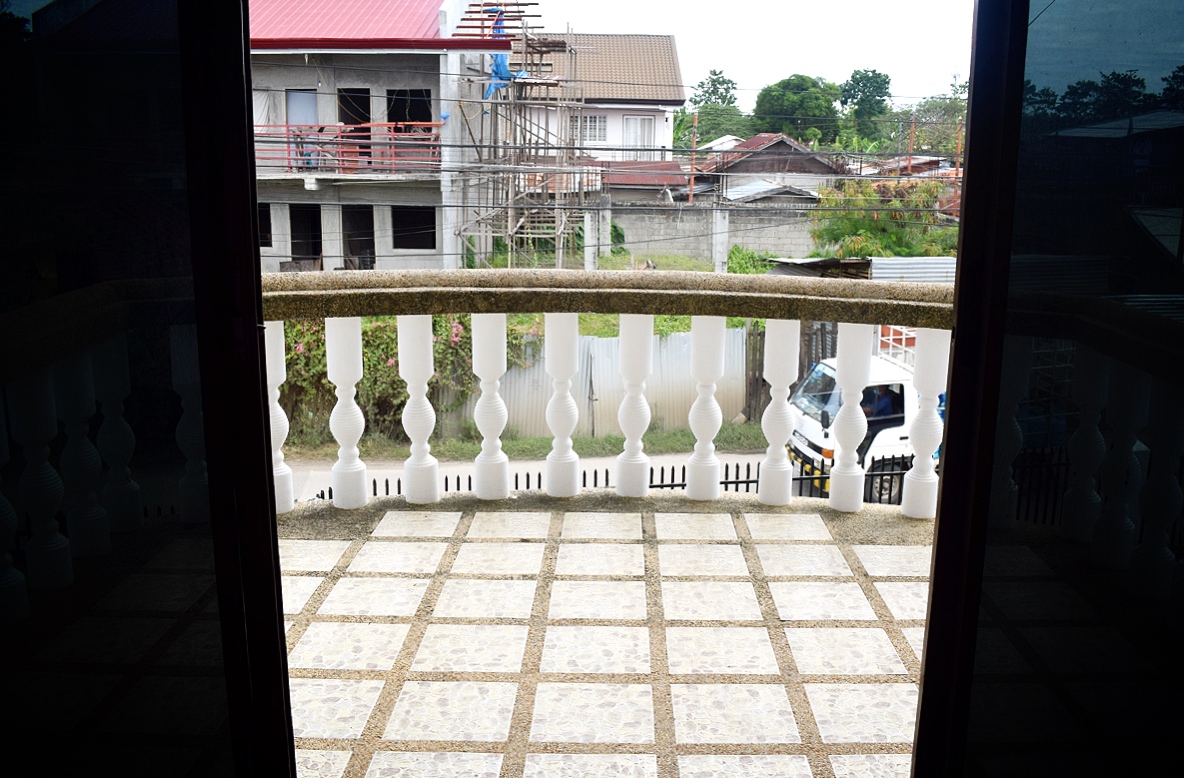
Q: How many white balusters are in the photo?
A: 10